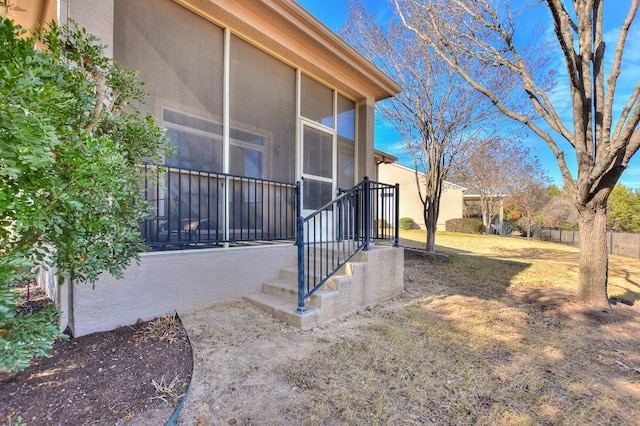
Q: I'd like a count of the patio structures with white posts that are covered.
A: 1